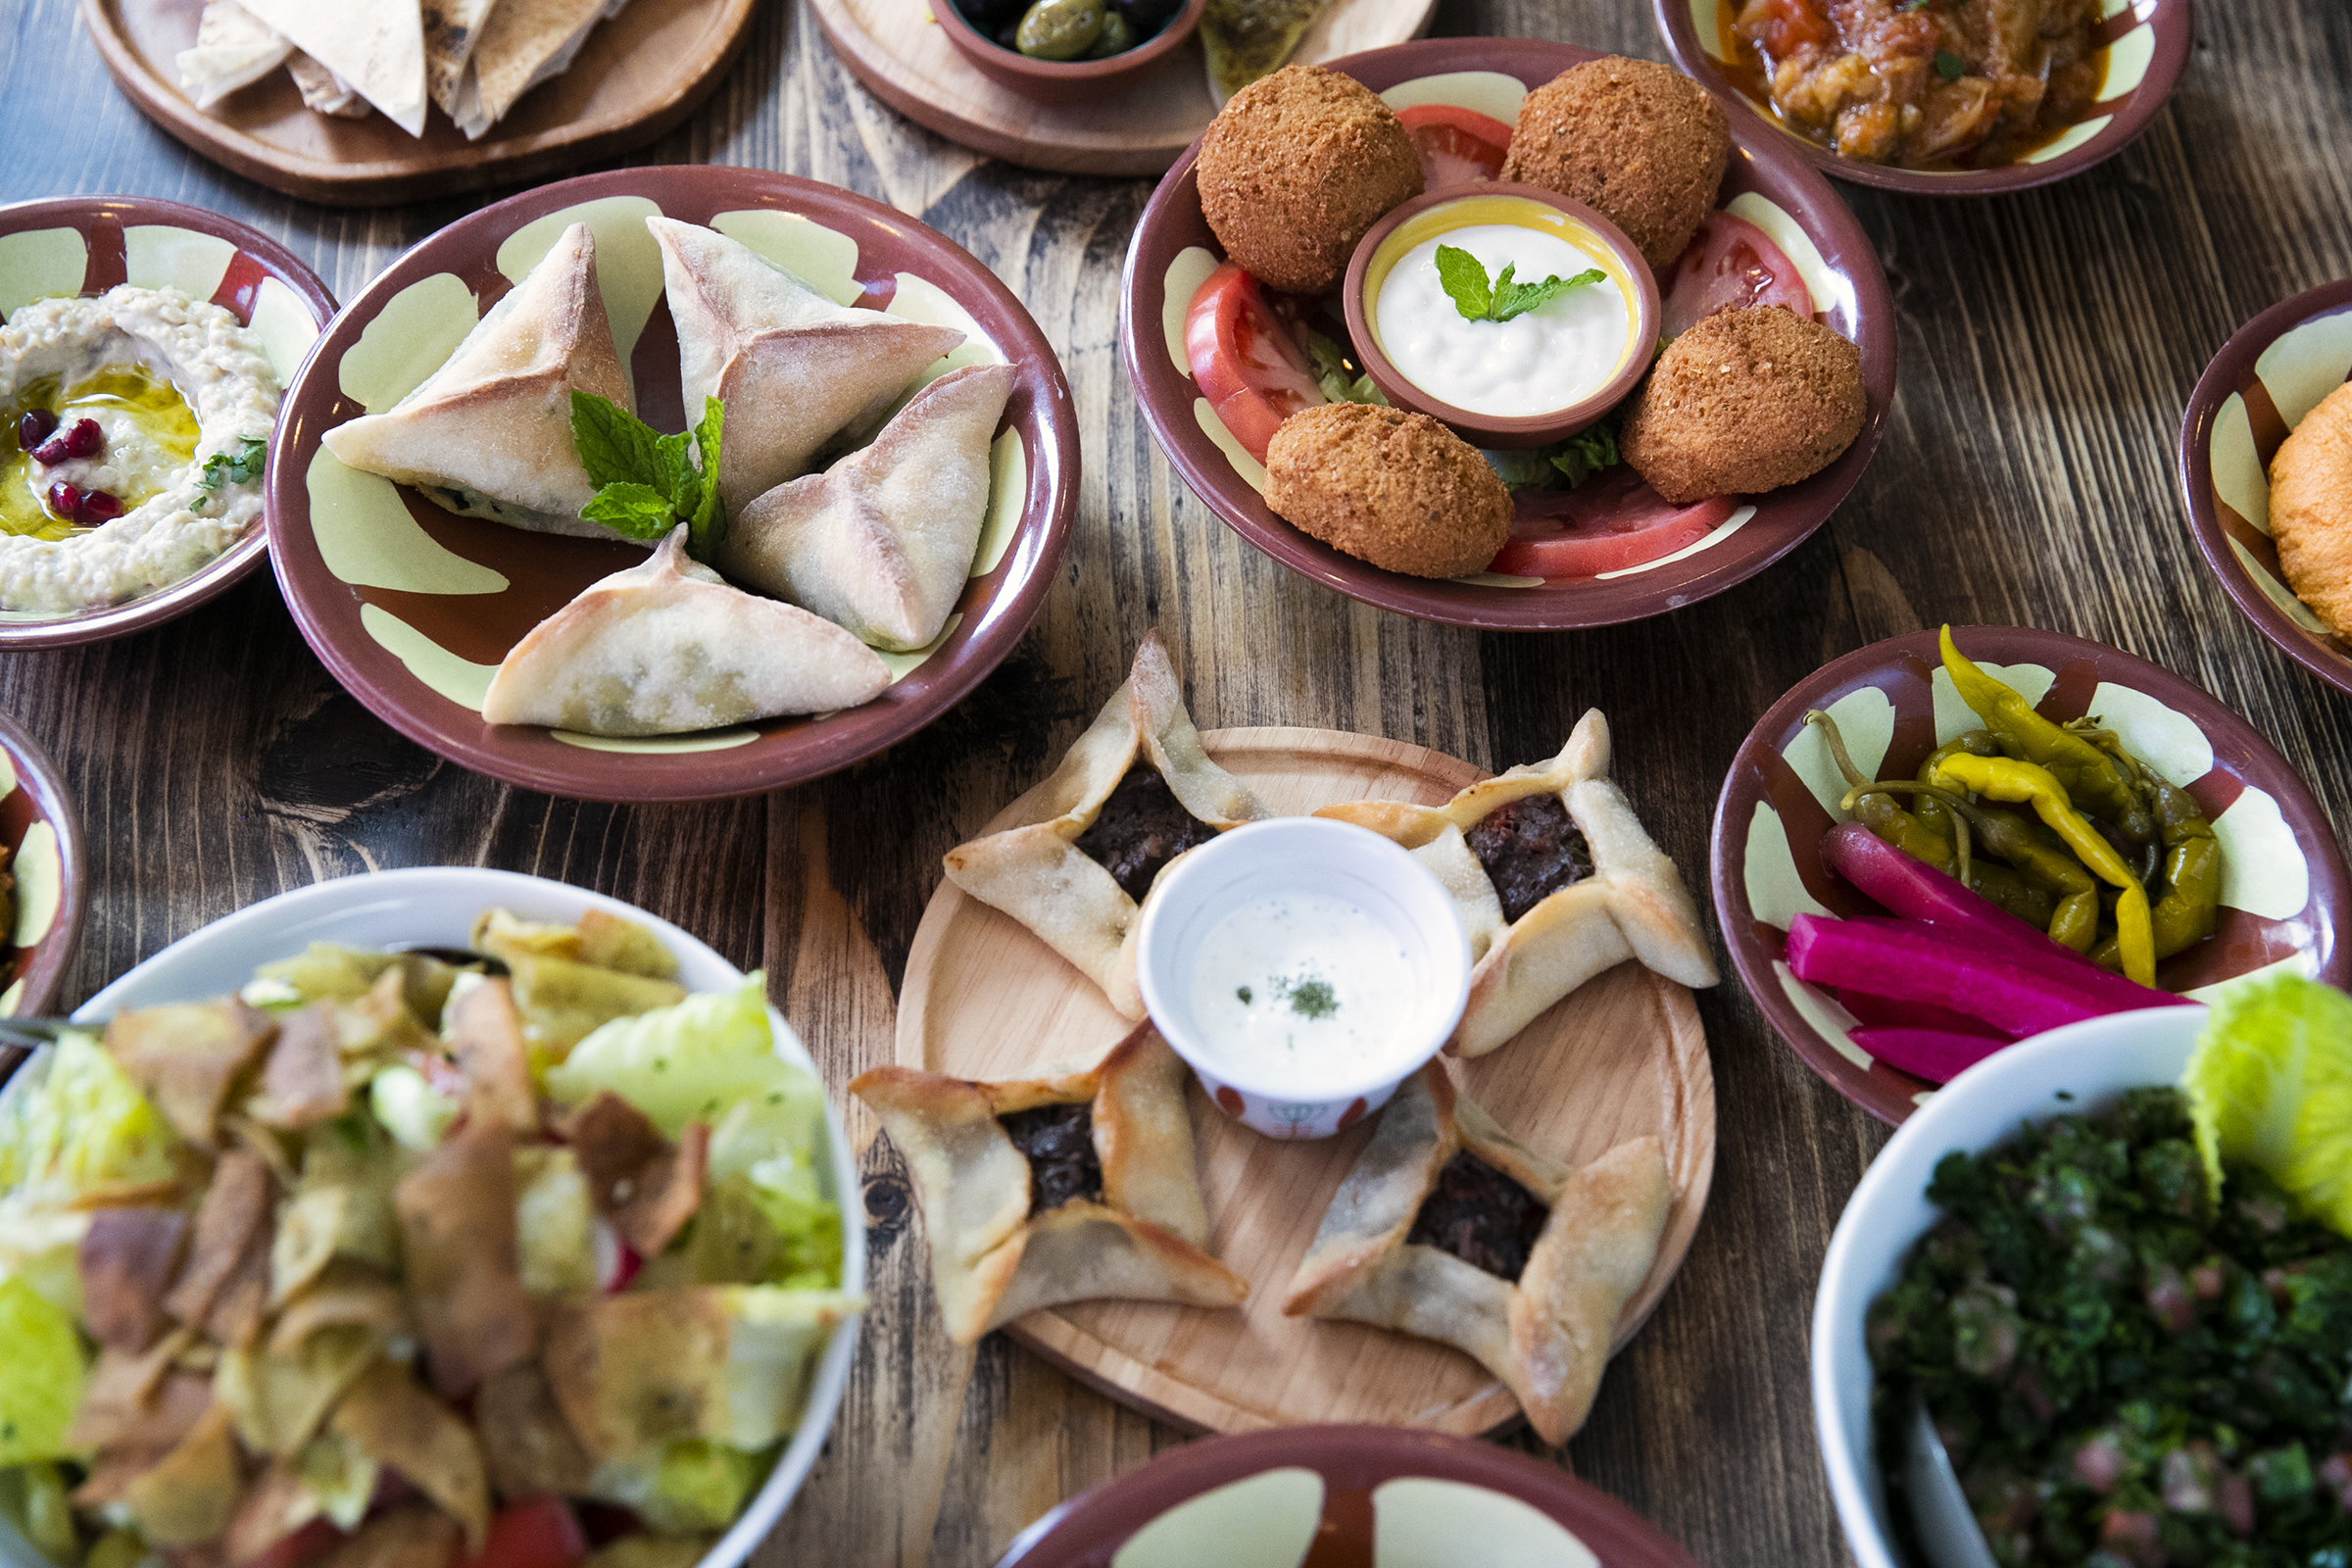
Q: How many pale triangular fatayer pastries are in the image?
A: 4